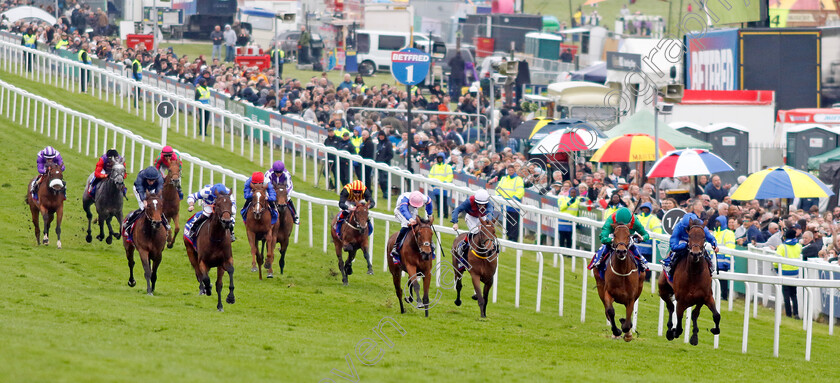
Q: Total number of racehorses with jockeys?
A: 12